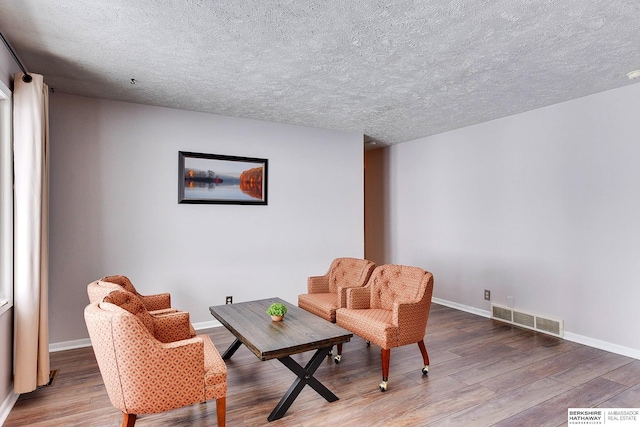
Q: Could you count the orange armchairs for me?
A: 4